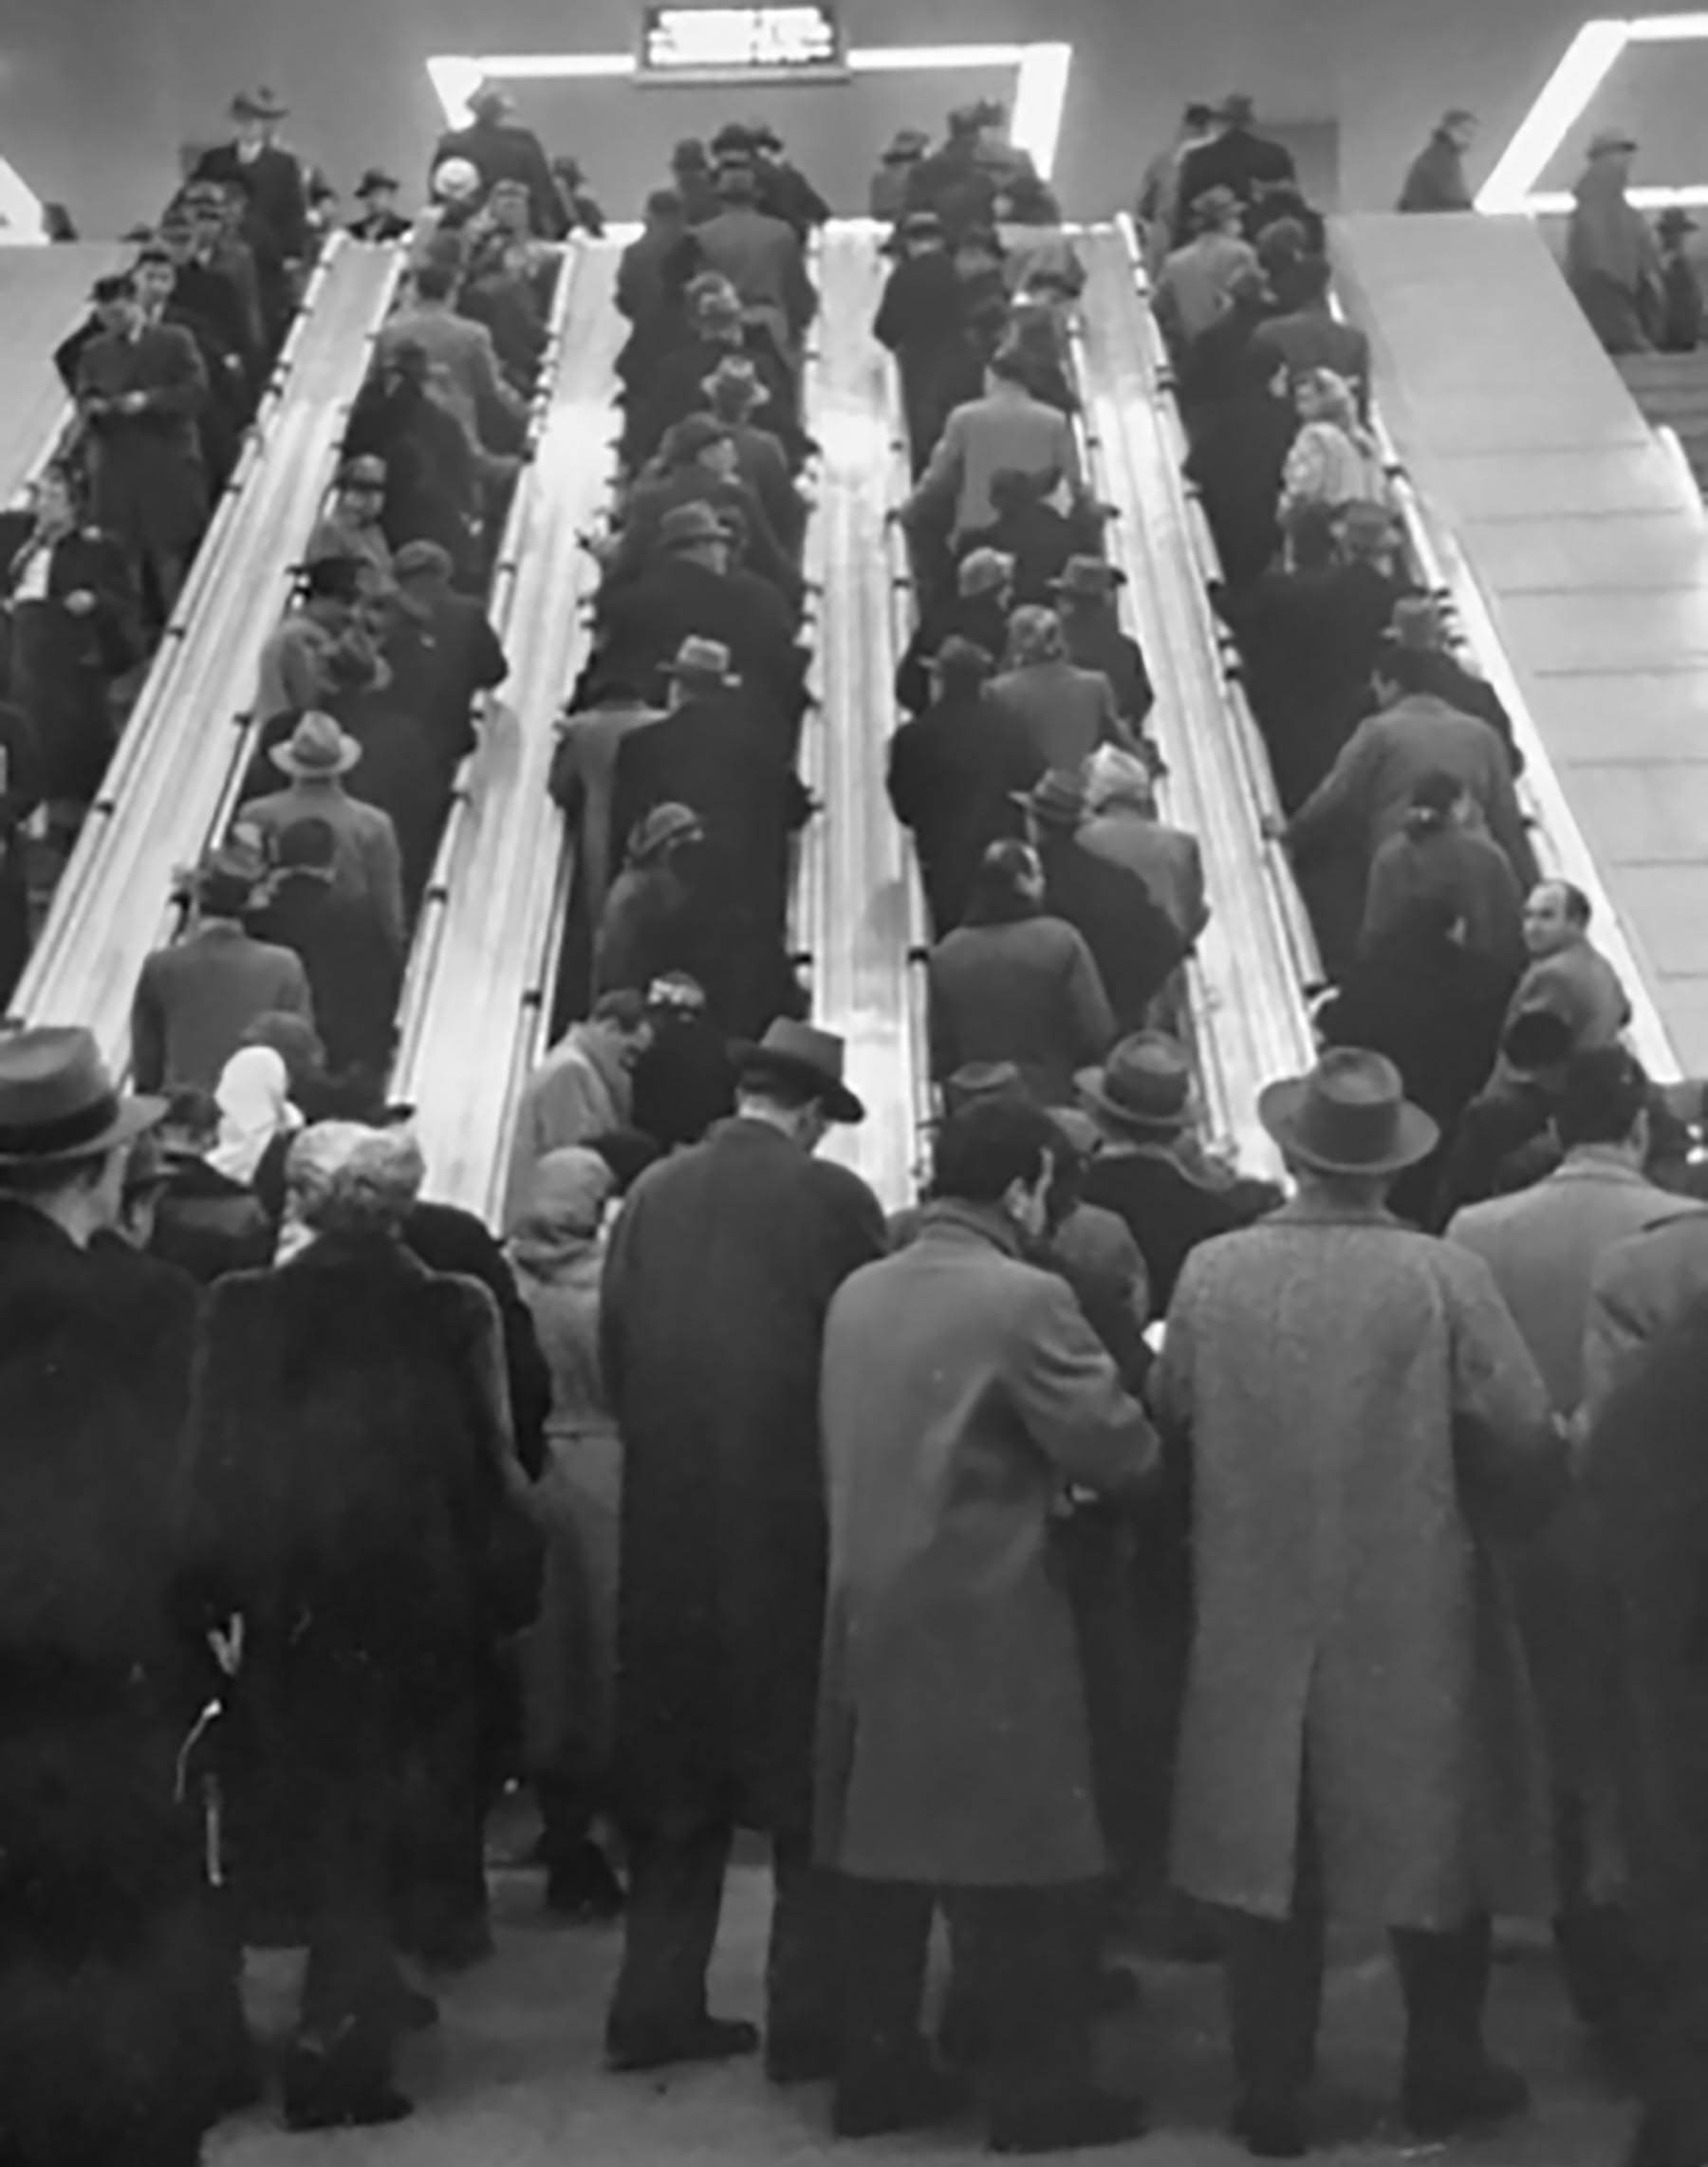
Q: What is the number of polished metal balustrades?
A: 4